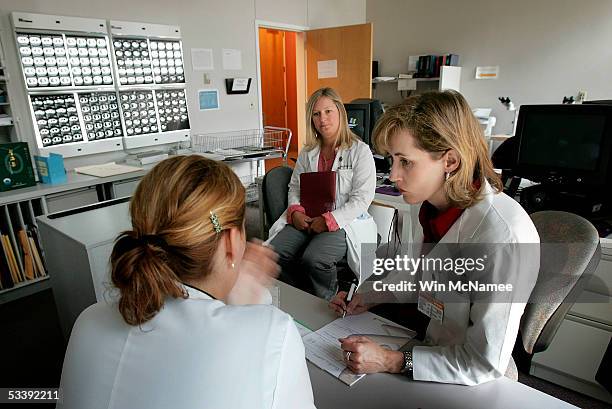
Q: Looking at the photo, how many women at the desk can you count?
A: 2